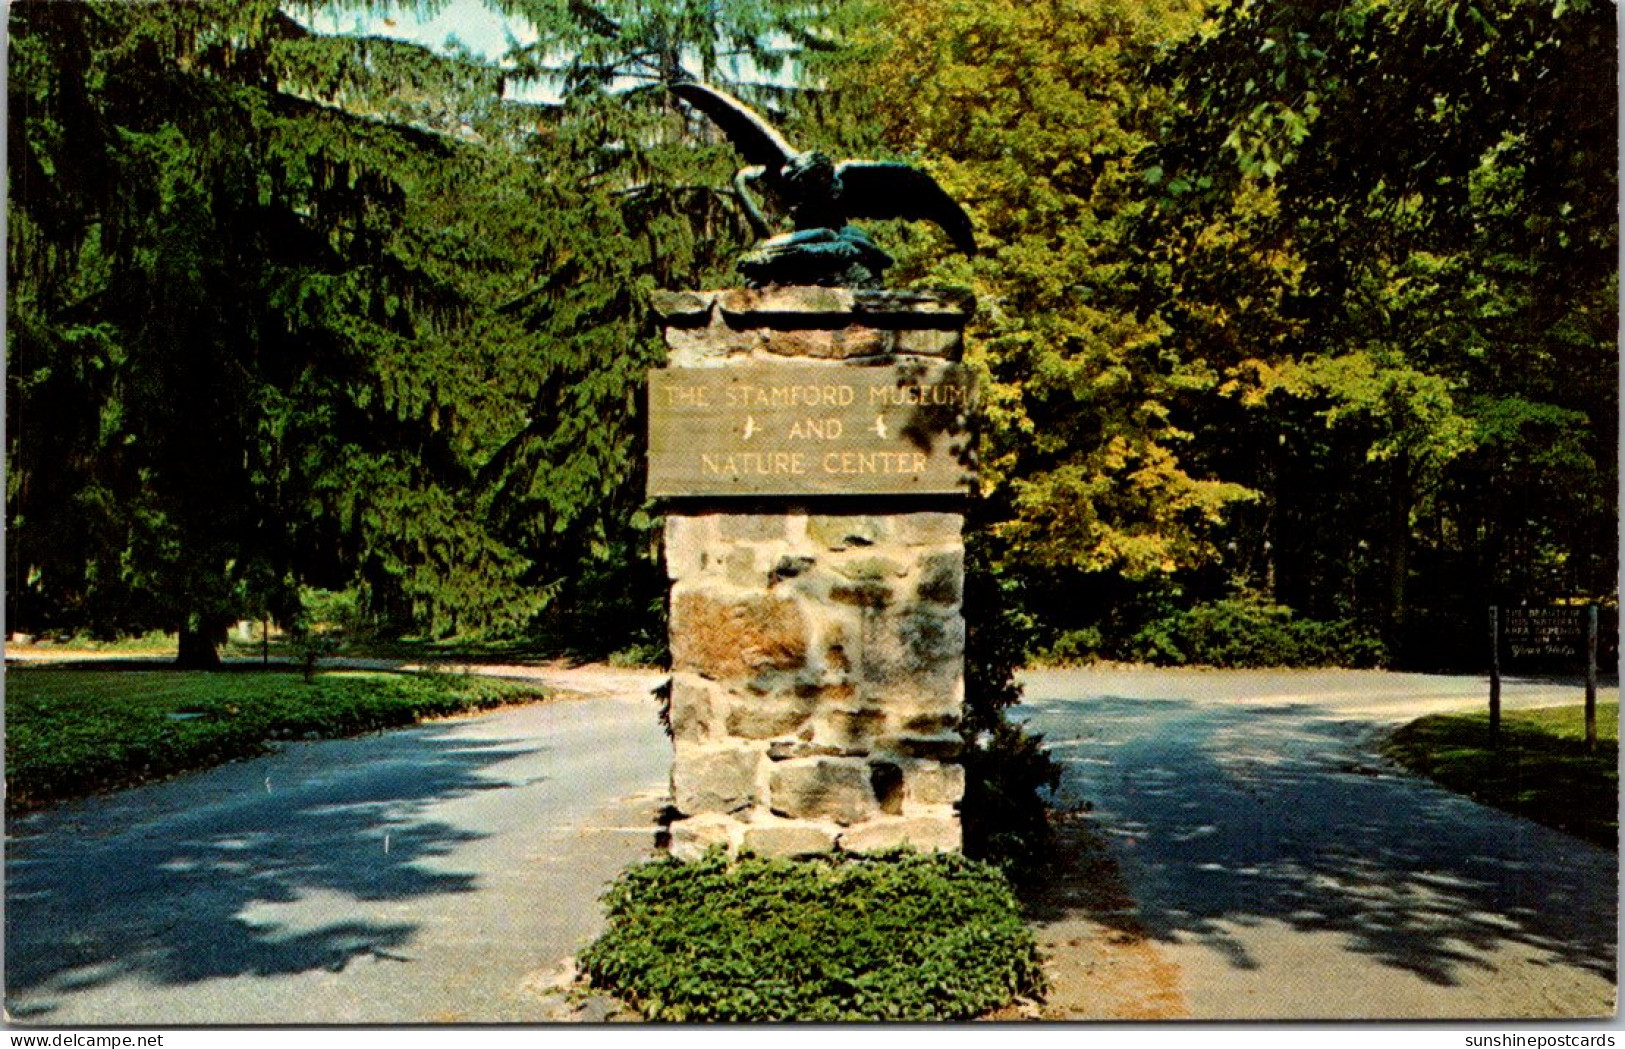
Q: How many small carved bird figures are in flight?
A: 2